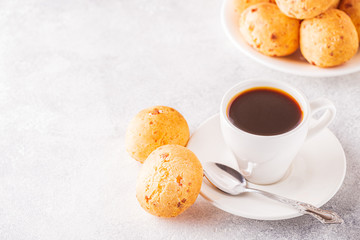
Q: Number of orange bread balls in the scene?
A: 7